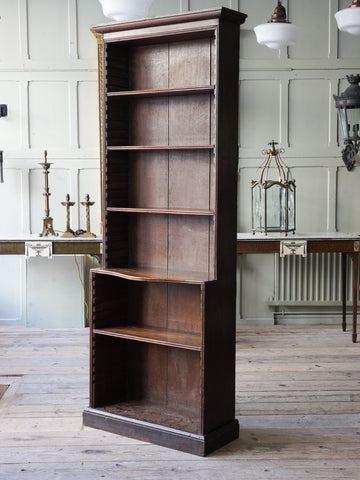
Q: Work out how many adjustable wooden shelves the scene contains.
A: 4